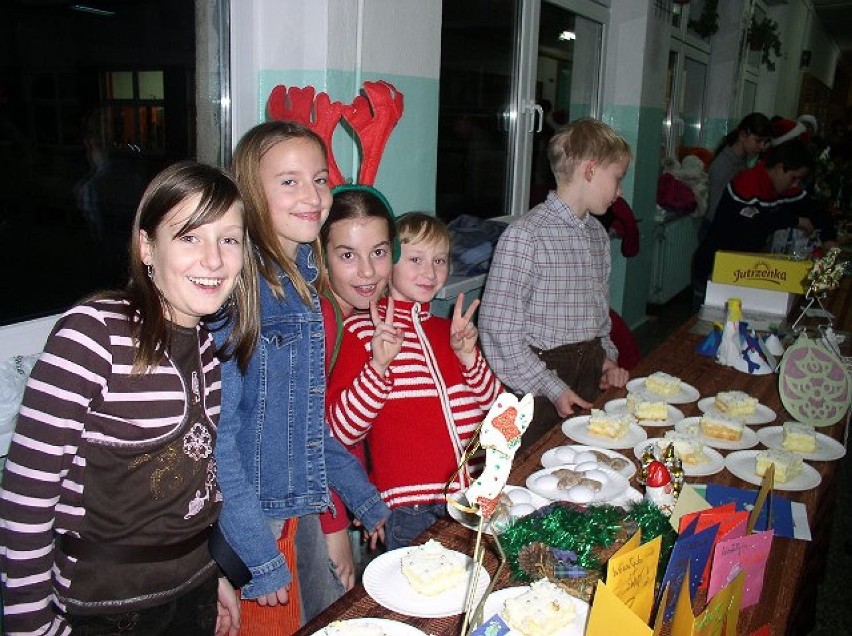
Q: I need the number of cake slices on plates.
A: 11